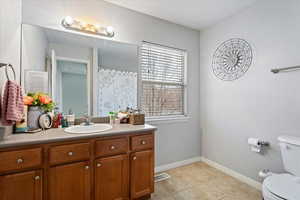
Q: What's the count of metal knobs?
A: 8